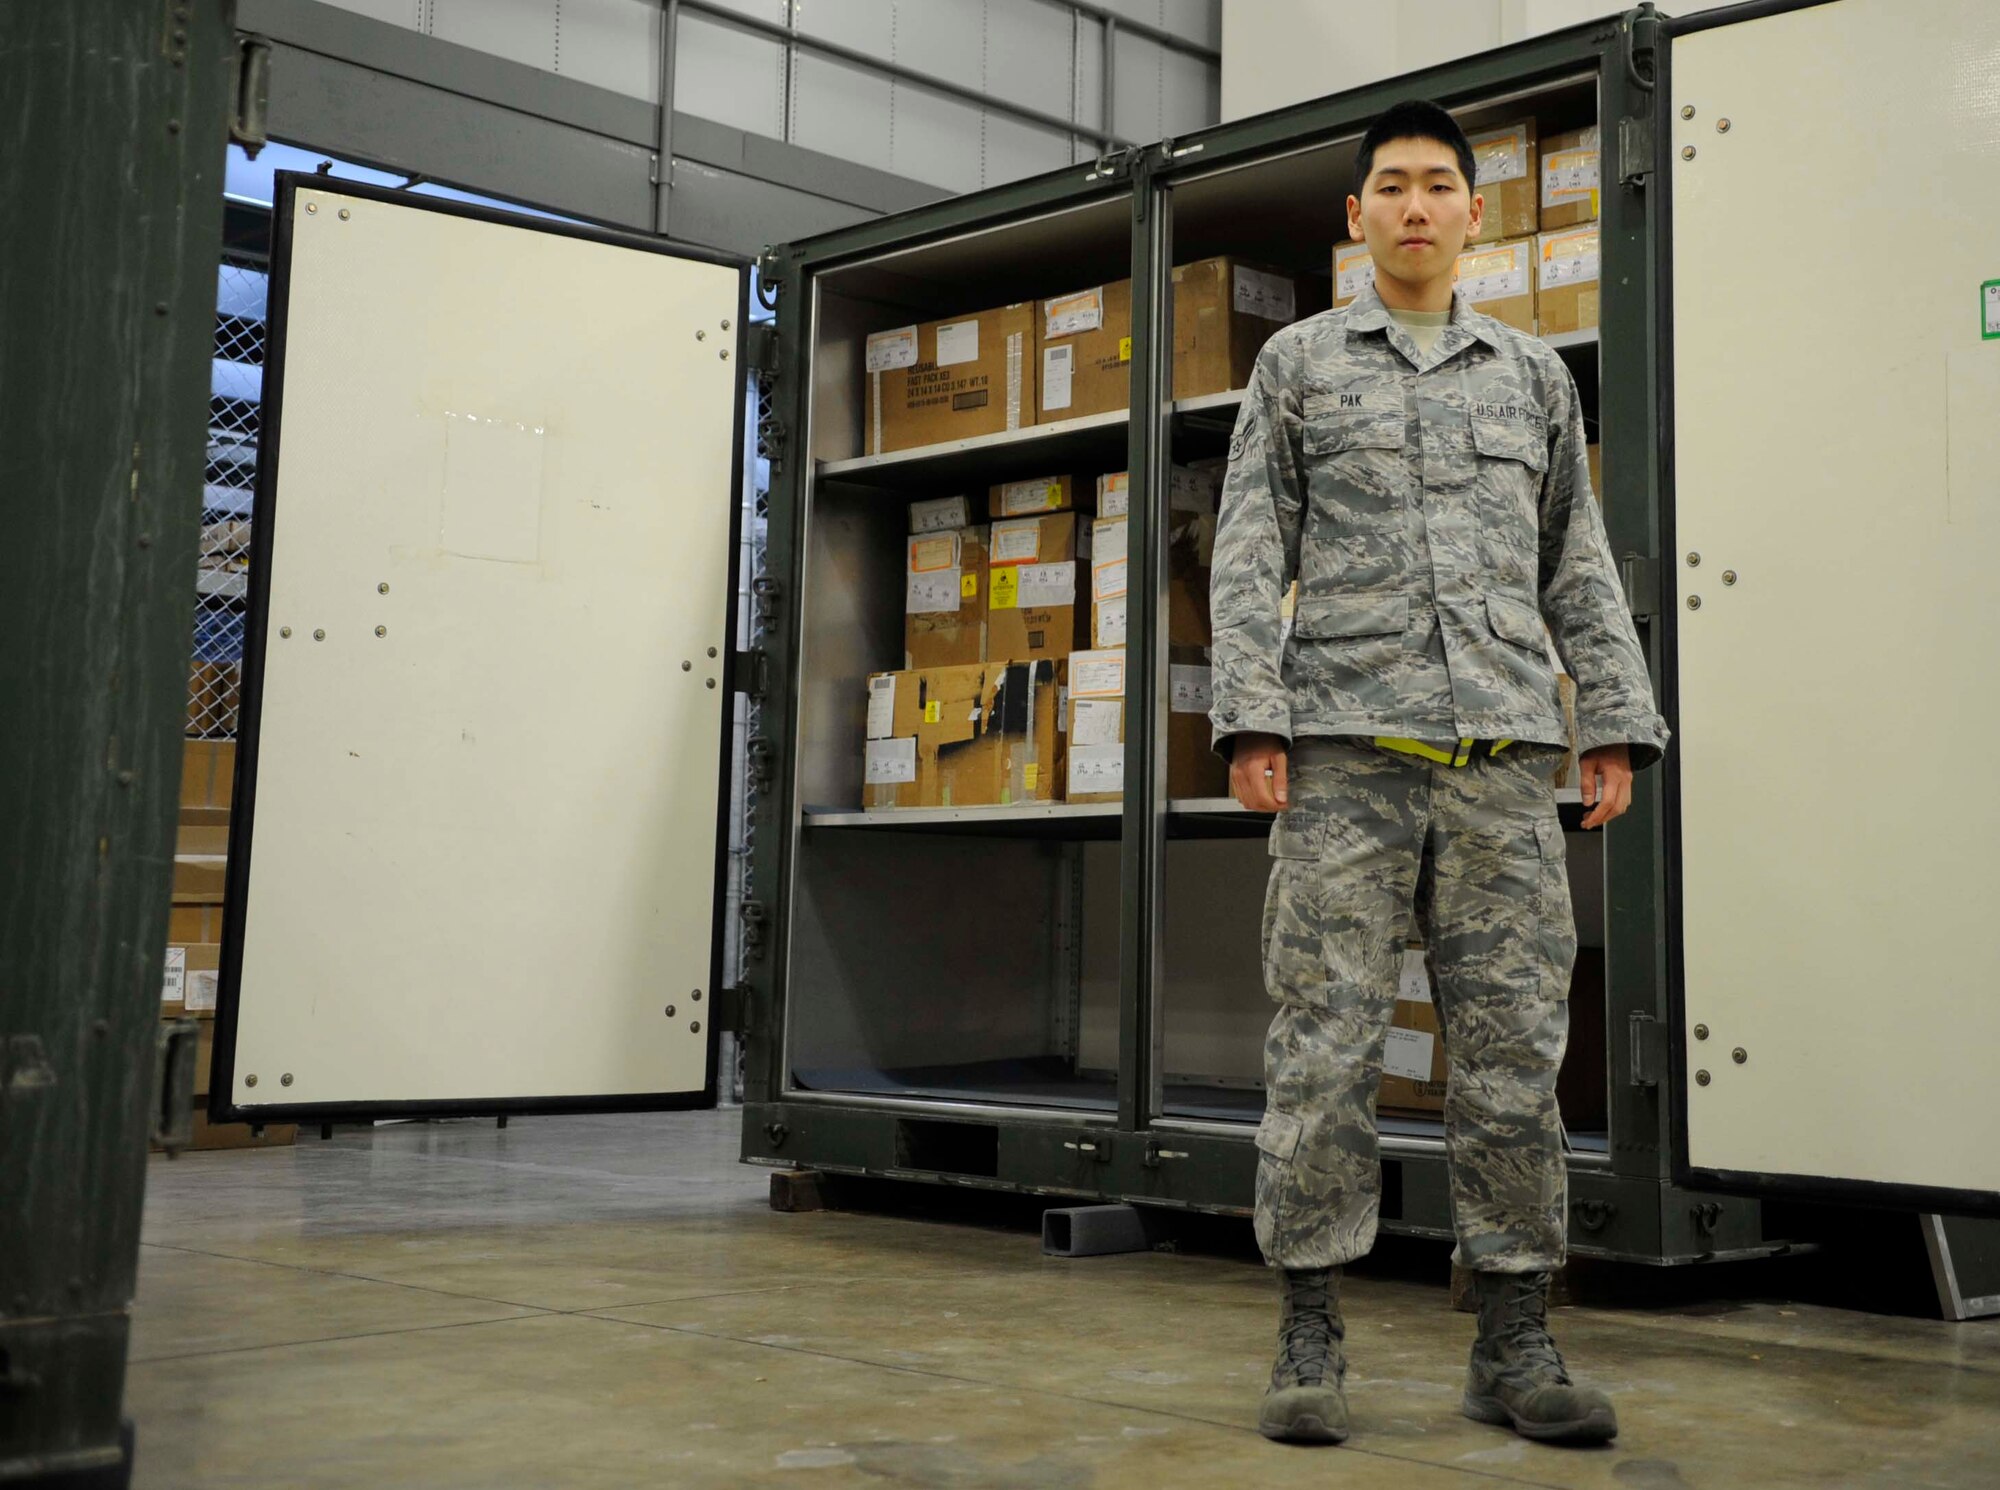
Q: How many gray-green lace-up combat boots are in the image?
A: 2